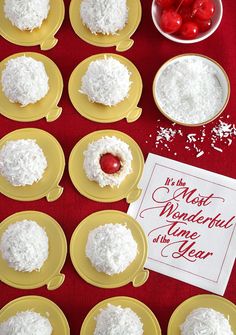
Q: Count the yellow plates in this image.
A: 11